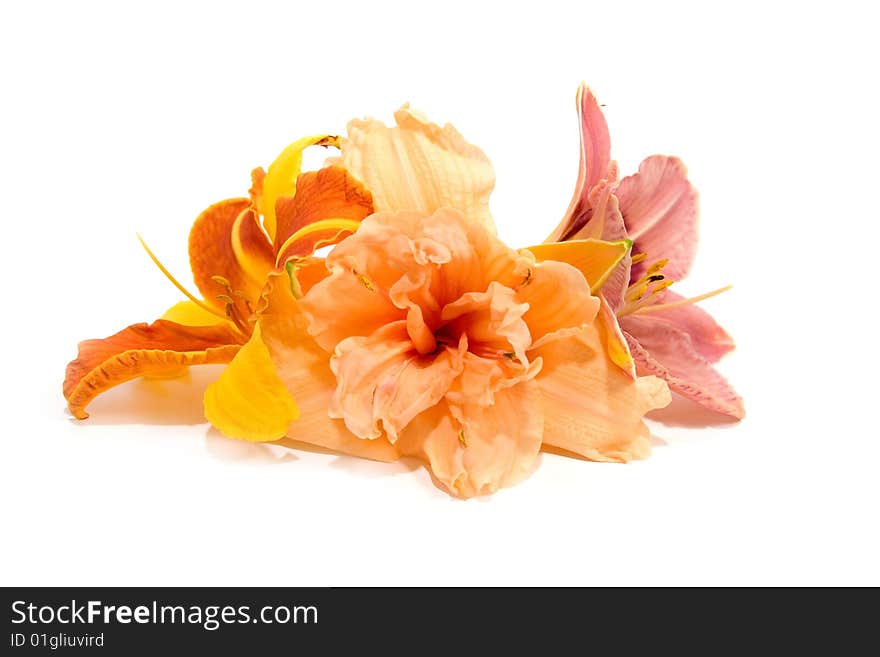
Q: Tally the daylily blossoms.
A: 3